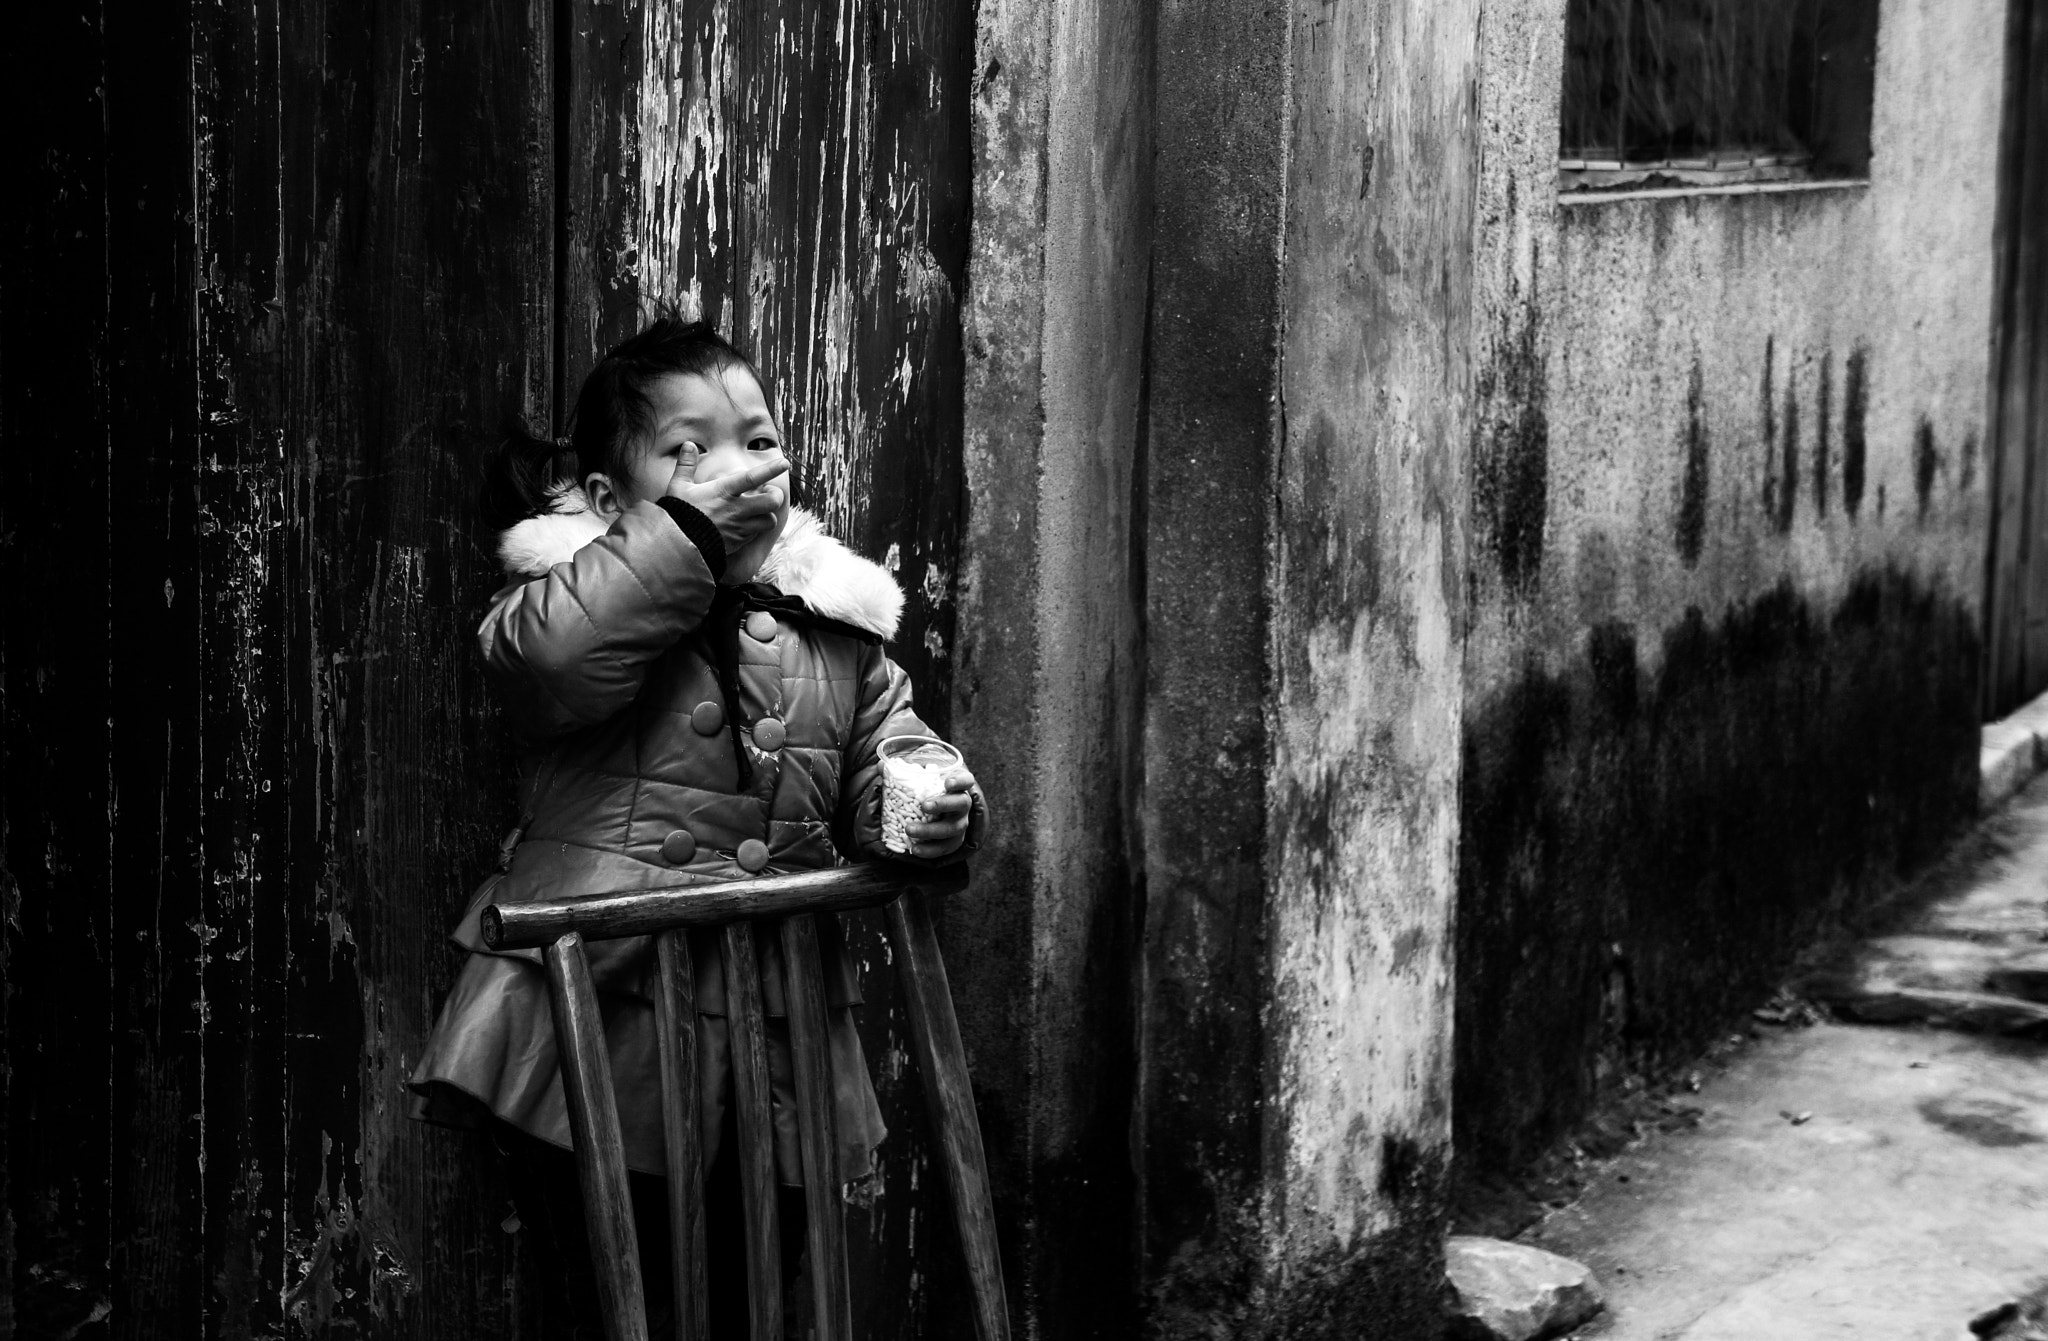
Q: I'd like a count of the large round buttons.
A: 5